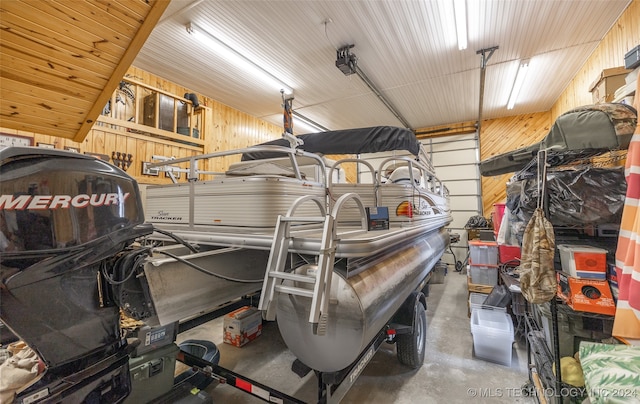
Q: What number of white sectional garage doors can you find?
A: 1